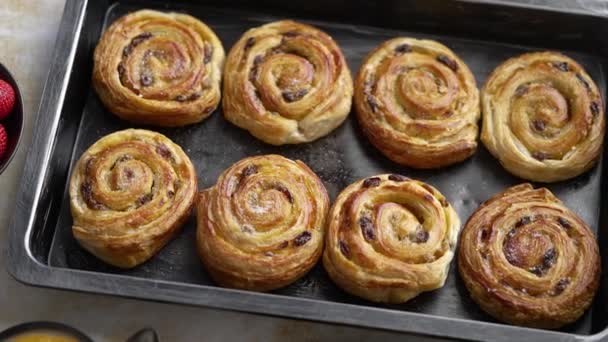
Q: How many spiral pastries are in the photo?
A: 8